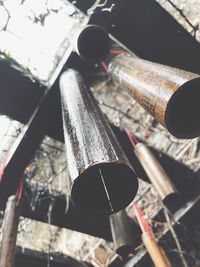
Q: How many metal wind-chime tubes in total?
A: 7